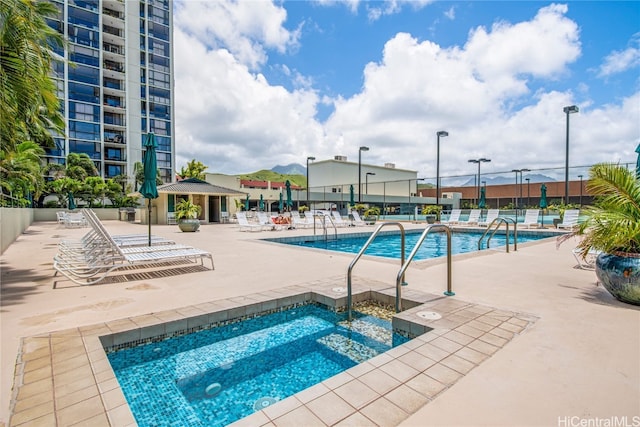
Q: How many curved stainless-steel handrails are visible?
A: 6